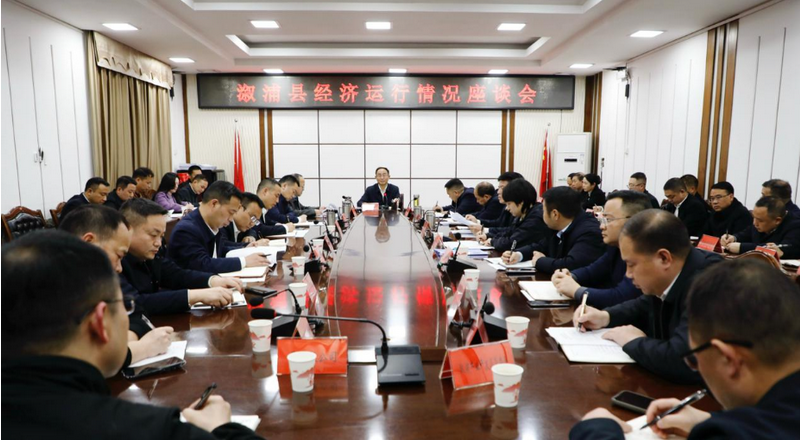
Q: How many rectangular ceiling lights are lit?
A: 10